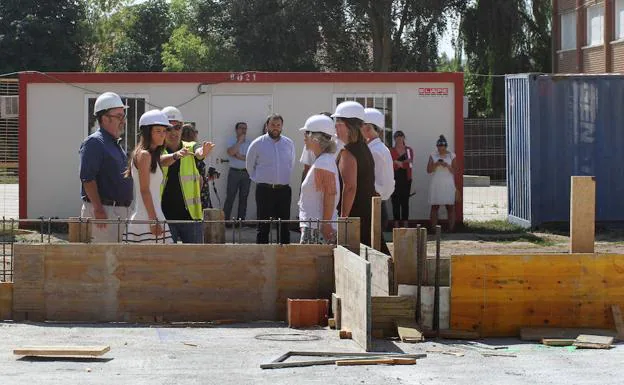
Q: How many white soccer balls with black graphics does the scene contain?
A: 0